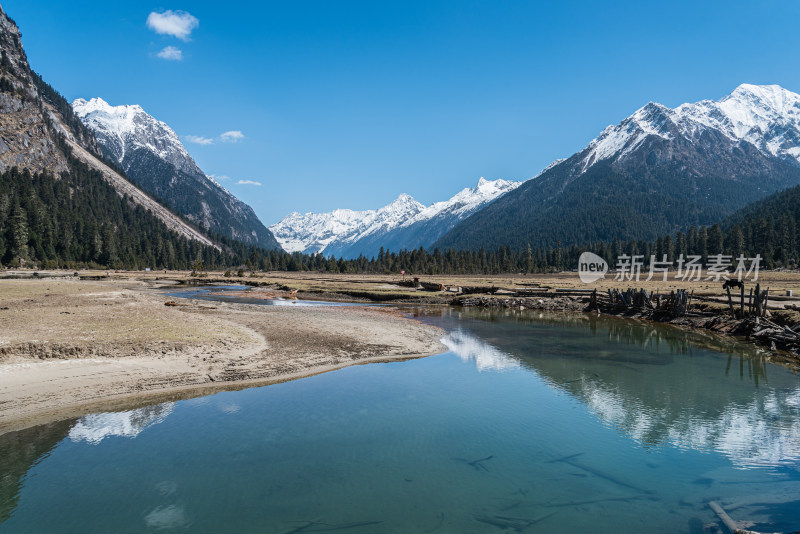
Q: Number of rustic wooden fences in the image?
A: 1